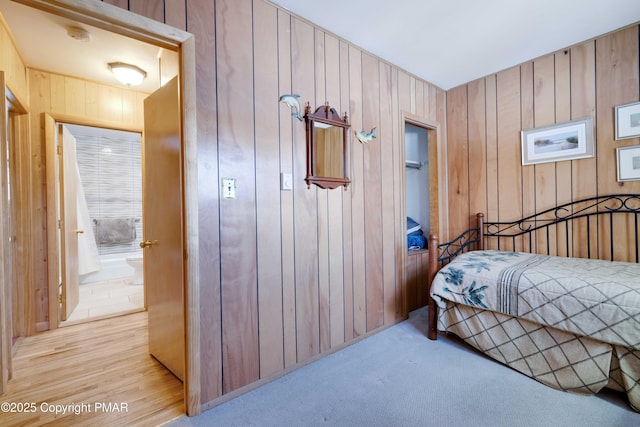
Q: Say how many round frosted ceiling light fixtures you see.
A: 1